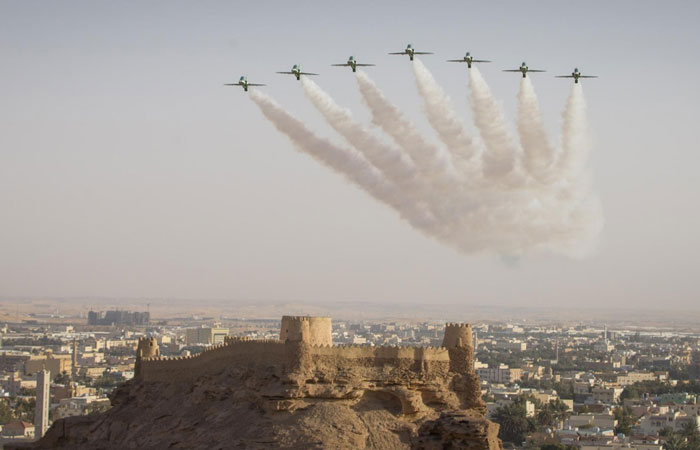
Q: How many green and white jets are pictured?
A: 7